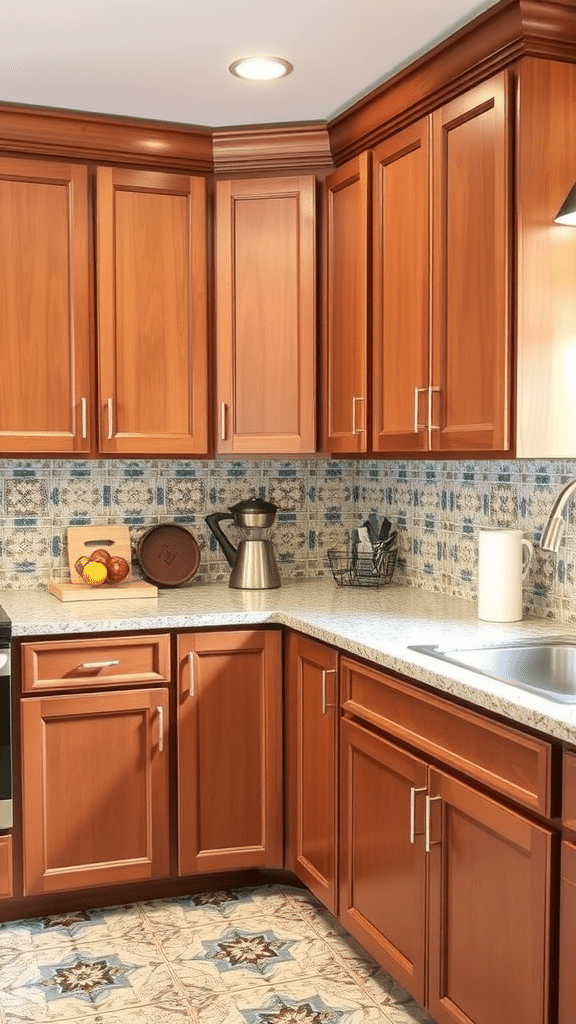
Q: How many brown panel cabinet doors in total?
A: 11